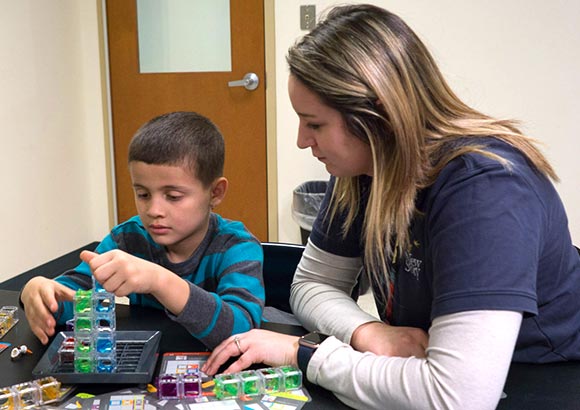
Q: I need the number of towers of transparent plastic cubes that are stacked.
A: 2